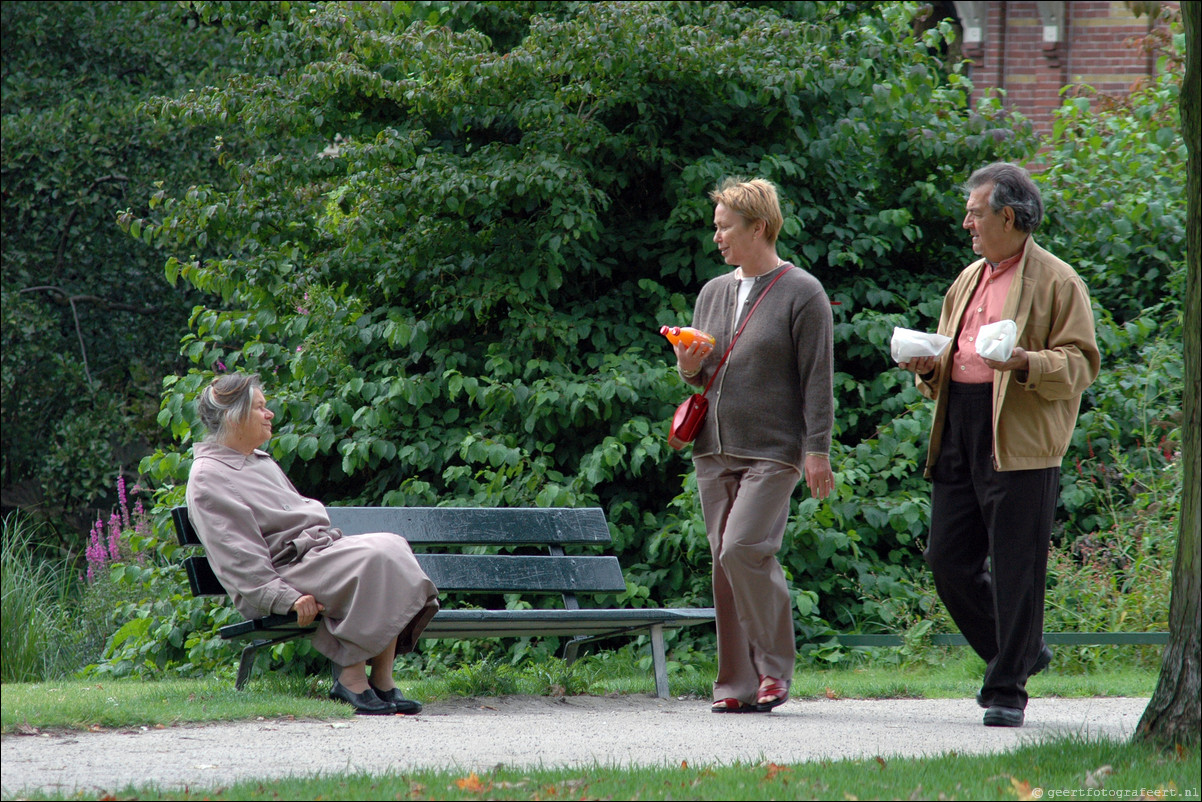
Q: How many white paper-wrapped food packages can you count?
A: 2